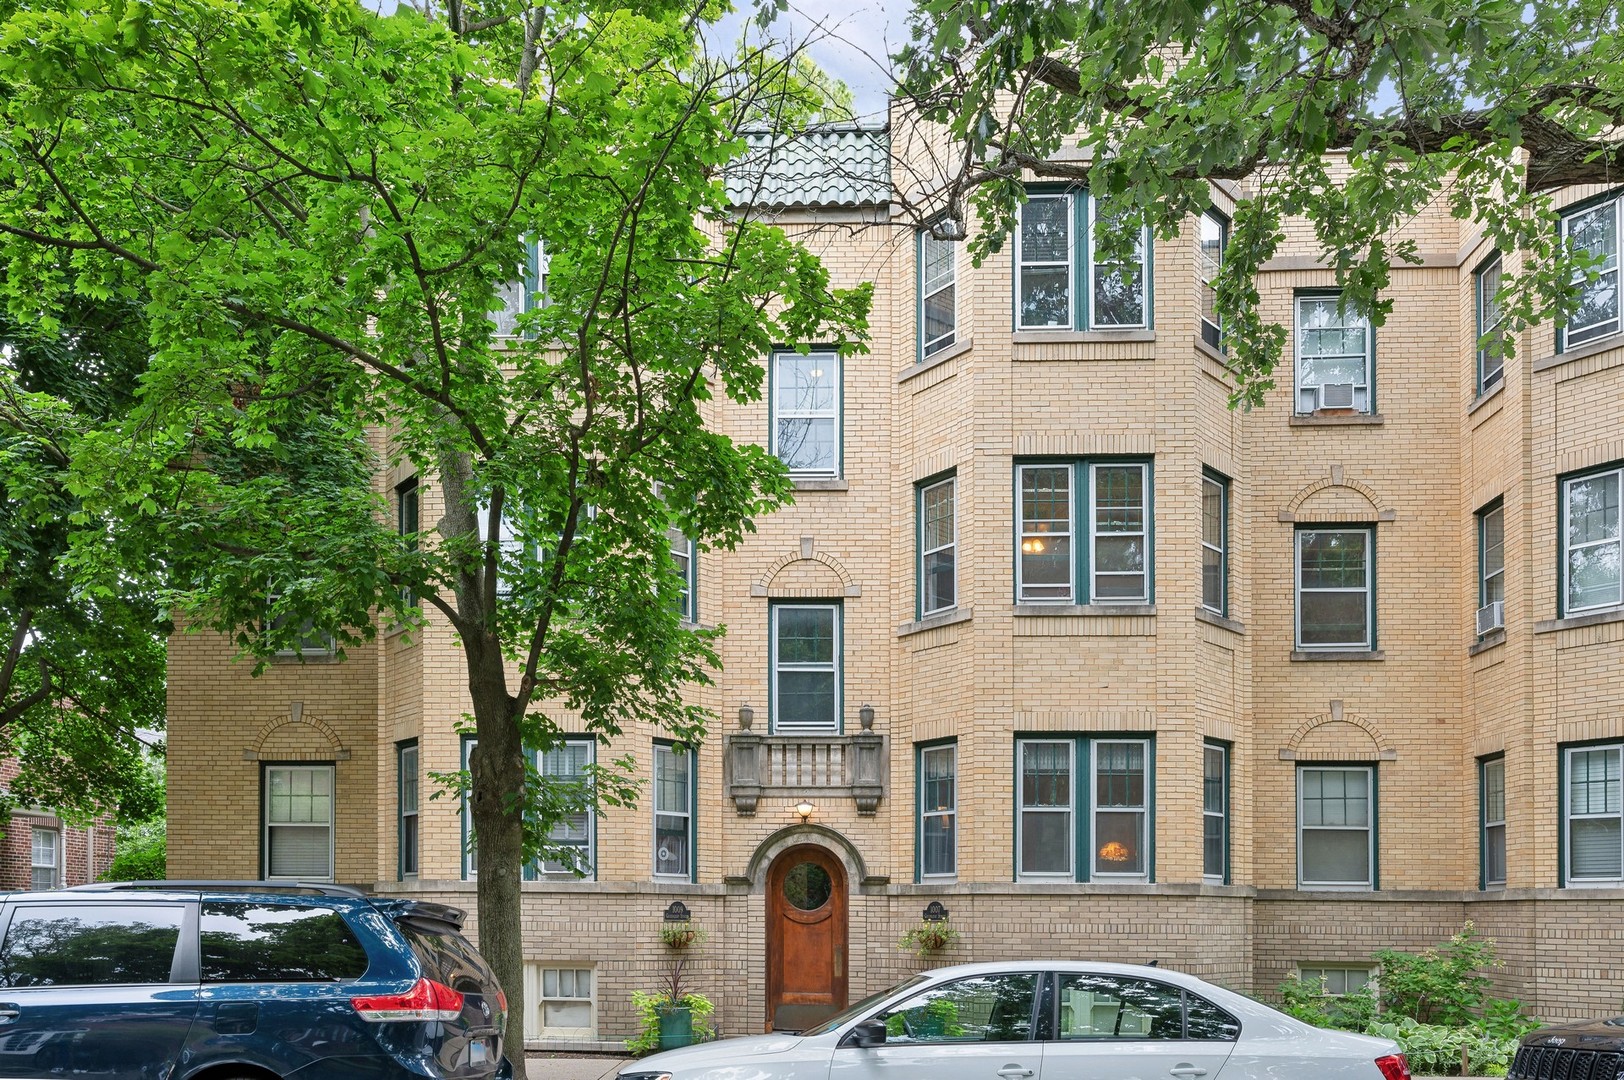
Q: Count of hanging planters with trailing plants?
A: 2